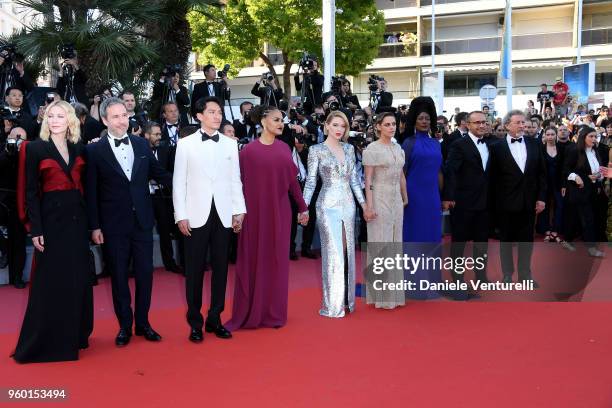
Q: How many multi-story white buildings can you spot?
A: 1